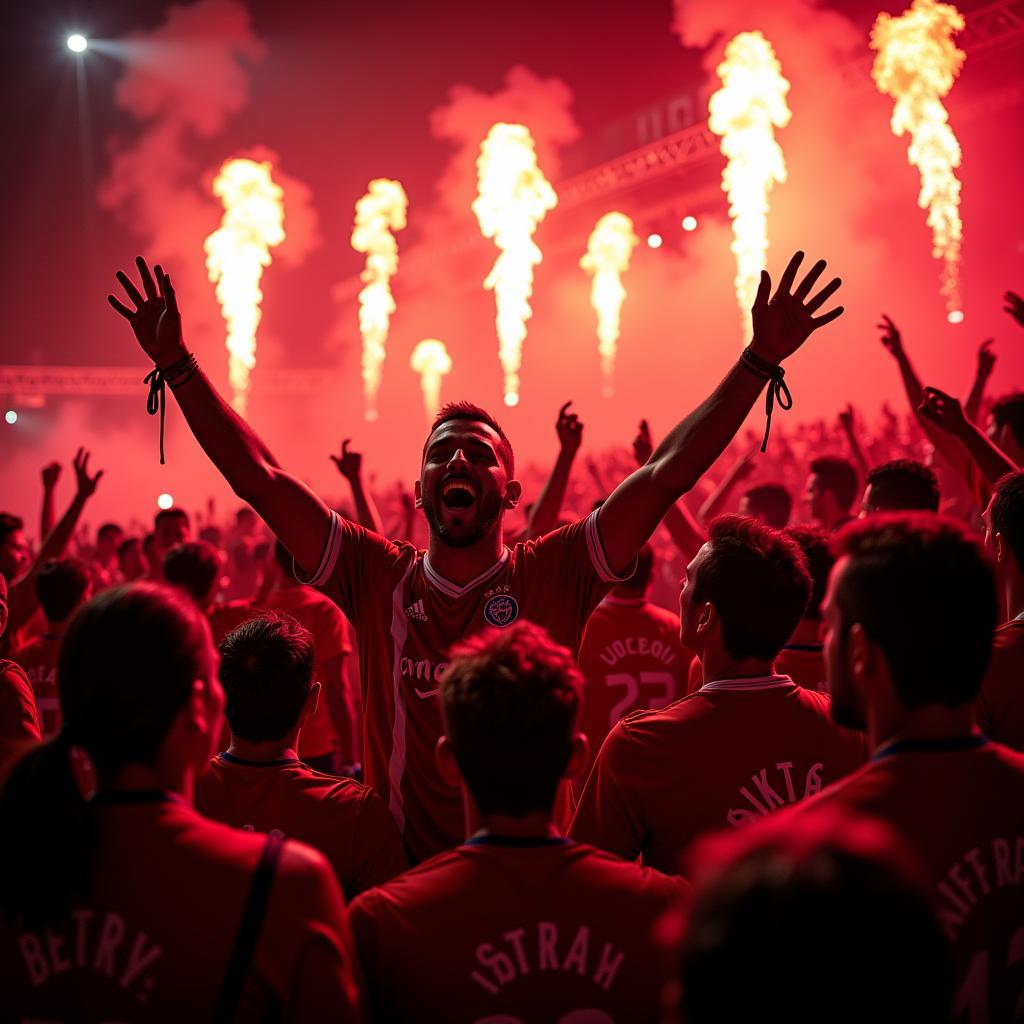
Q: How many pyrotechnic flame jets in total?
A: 7